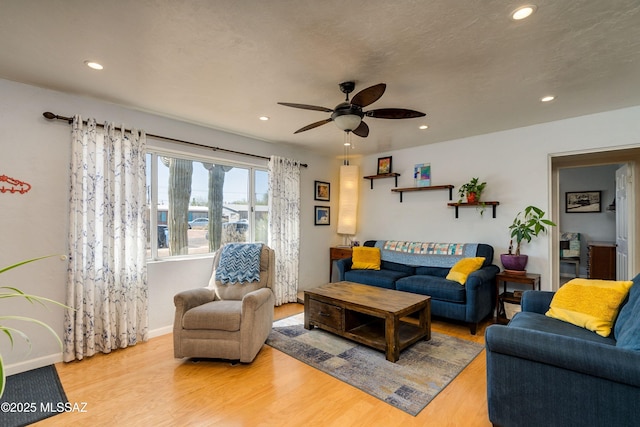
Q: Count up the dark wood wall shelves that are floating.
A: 3